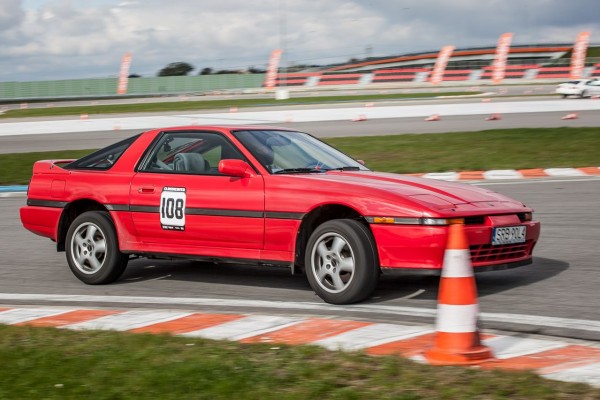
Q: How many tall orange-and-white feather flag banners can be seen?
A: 5